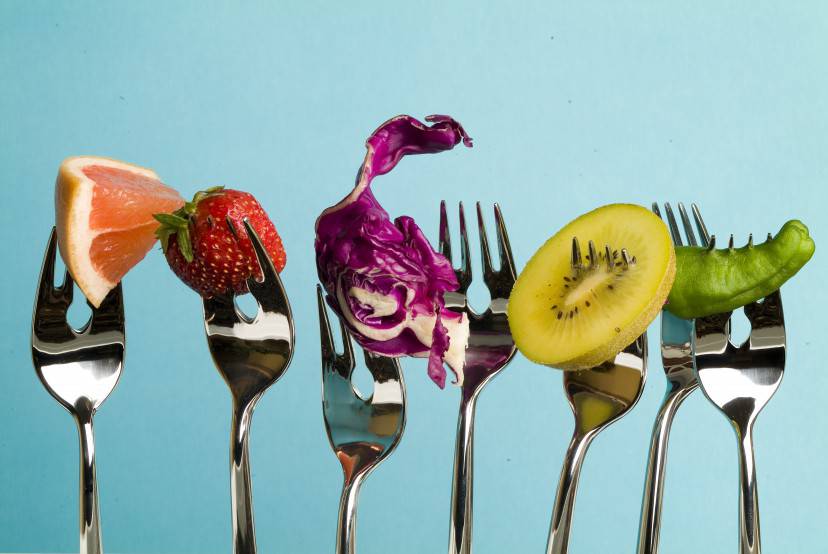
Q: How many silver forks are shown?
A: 7